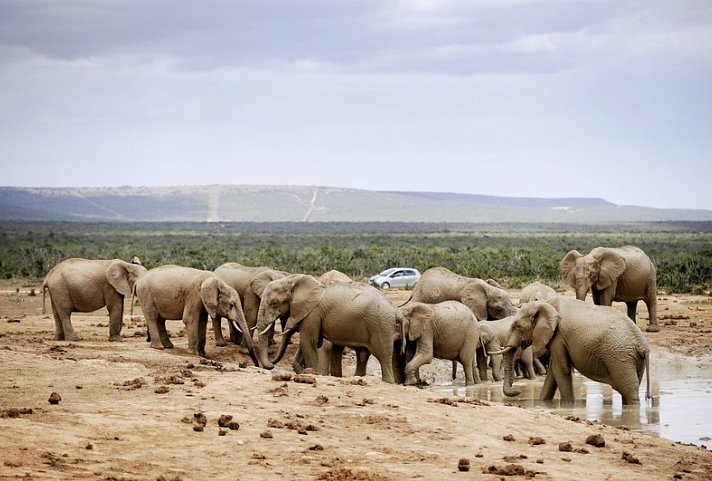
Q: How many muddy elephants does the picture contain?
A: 11